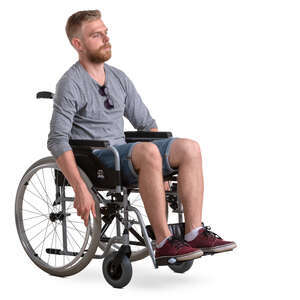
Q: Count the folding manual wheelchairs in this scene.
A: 1